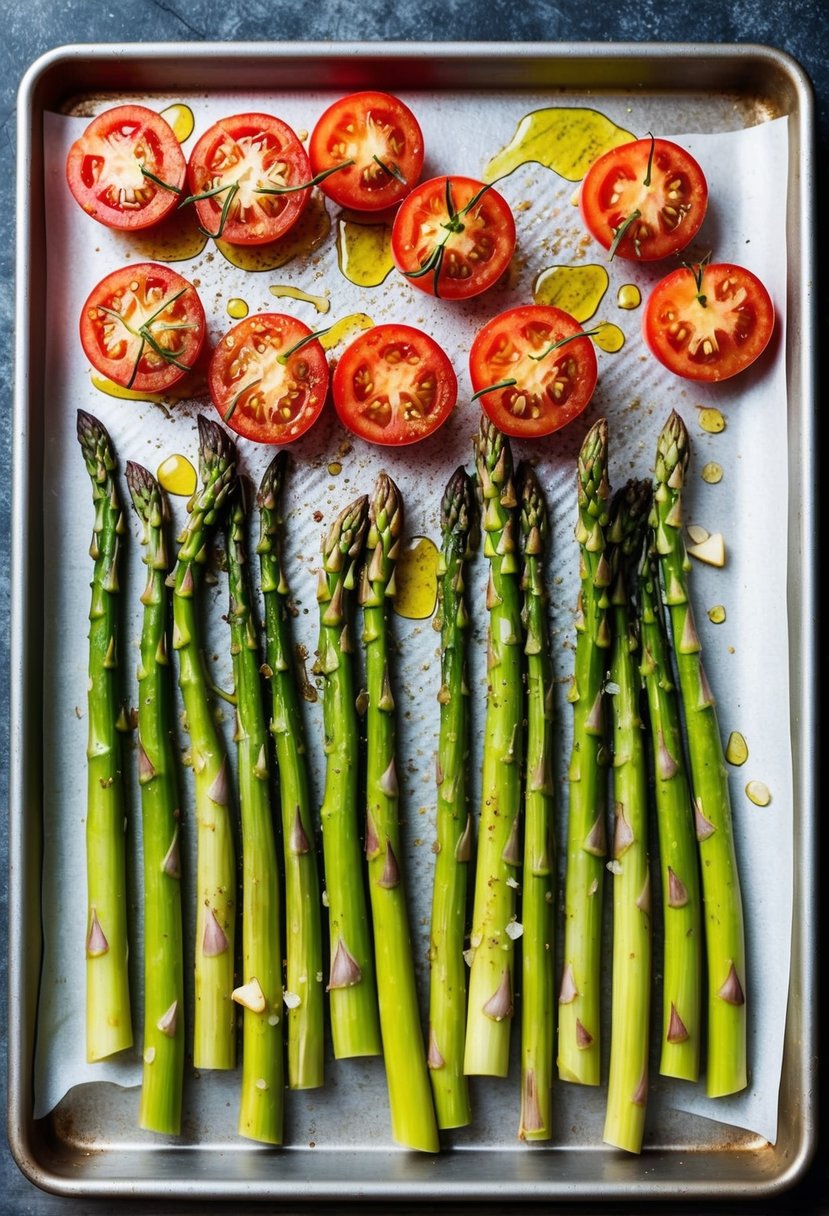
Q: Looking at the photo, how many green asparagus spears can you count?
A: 14